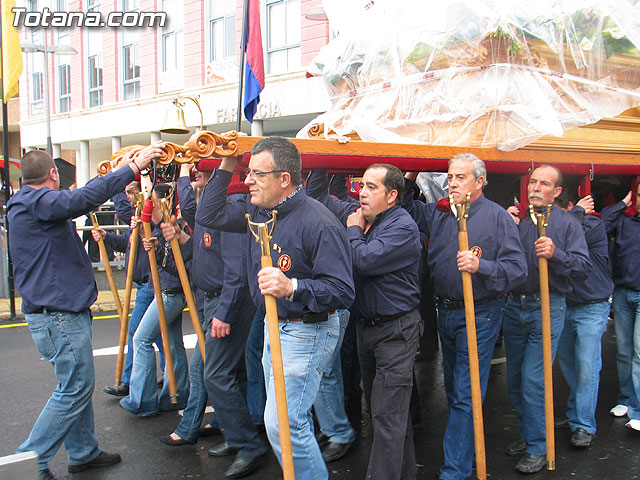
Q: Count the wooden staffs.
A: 7